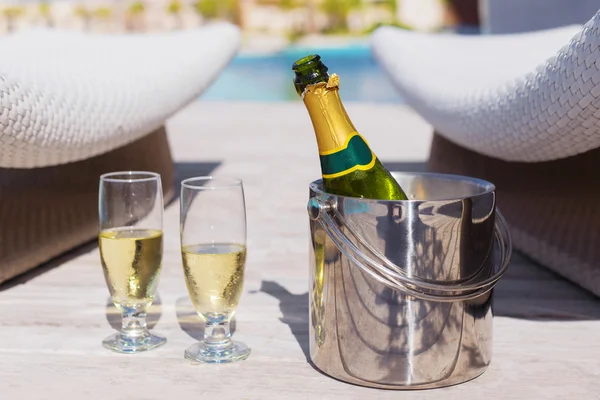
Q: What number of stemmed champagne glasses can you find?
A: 2